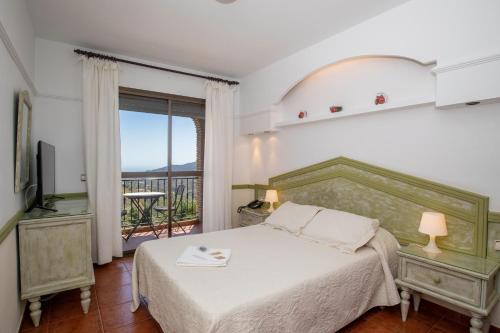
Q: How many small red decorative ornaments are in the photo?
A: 3